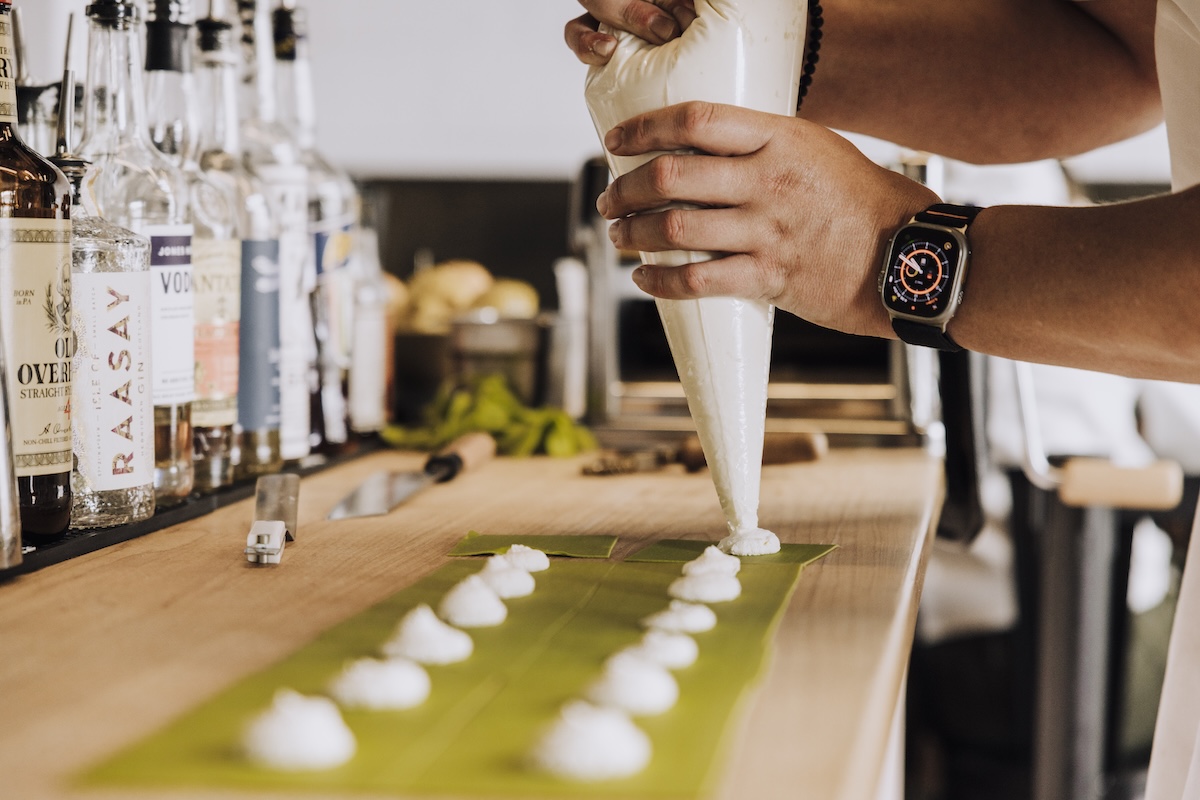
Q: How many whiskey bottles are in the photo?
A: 1